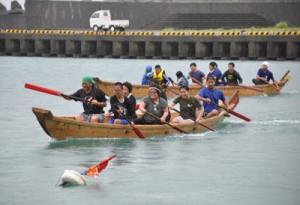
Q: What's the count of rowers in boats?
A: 14